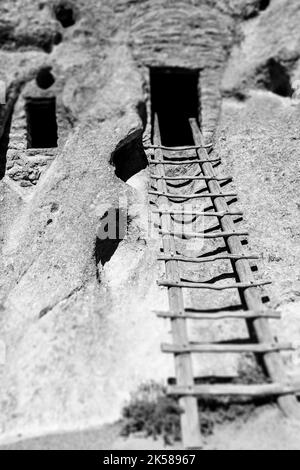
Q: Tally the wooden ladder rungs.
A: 11